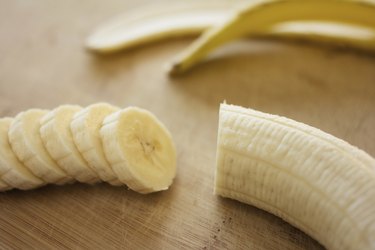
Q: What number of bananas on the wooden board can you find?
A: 1